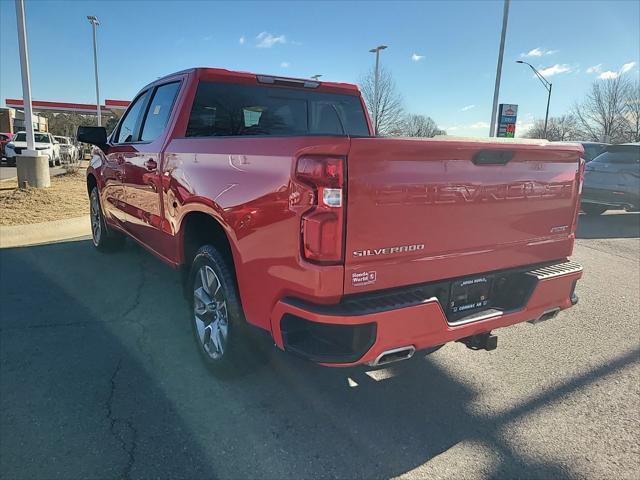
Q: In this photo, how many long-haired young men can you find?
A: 0